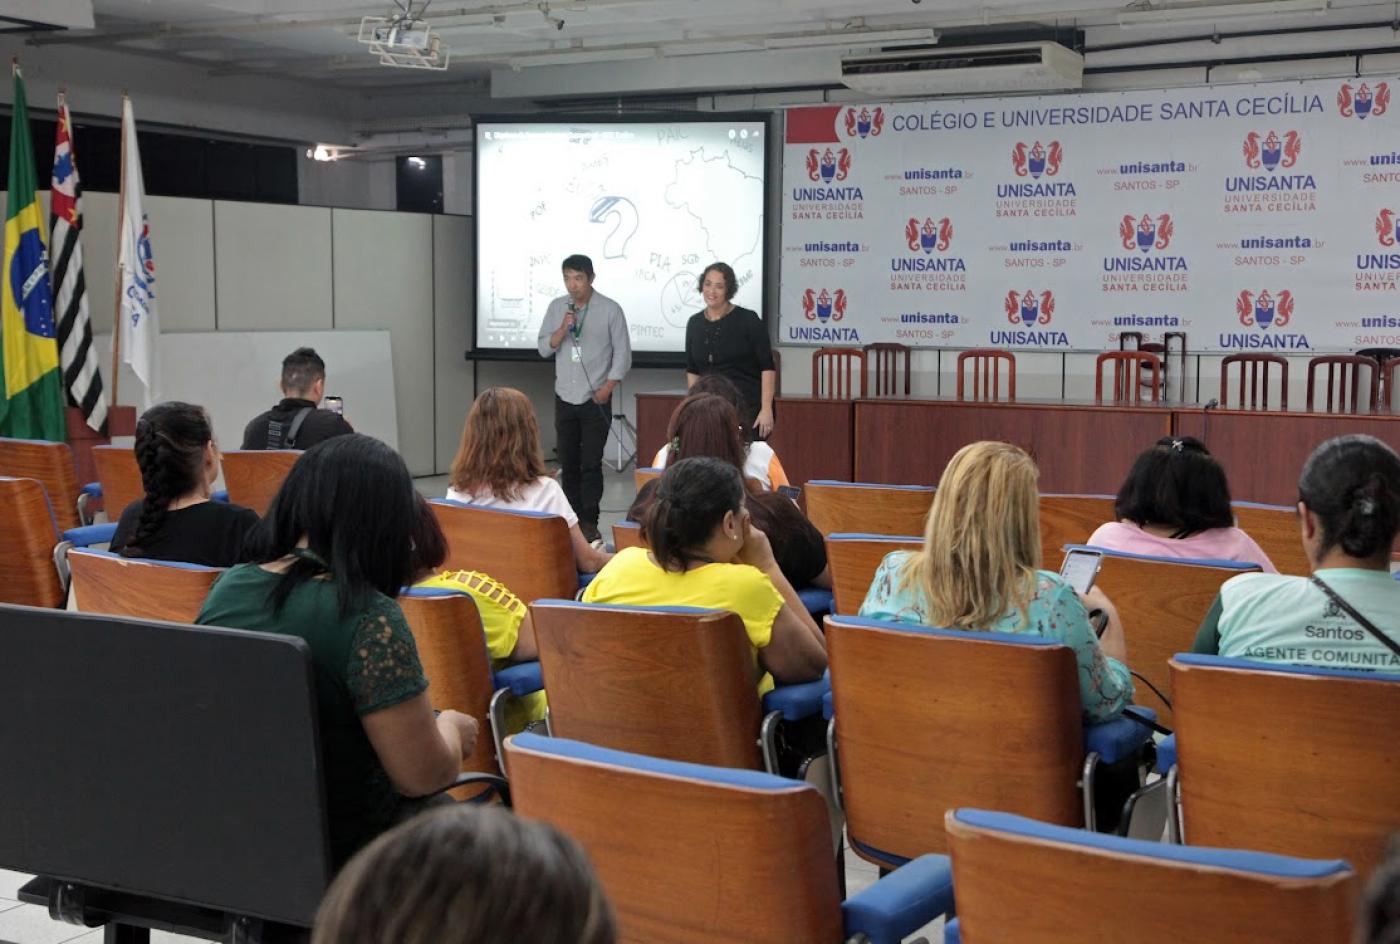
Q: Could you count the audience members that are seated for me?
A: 12